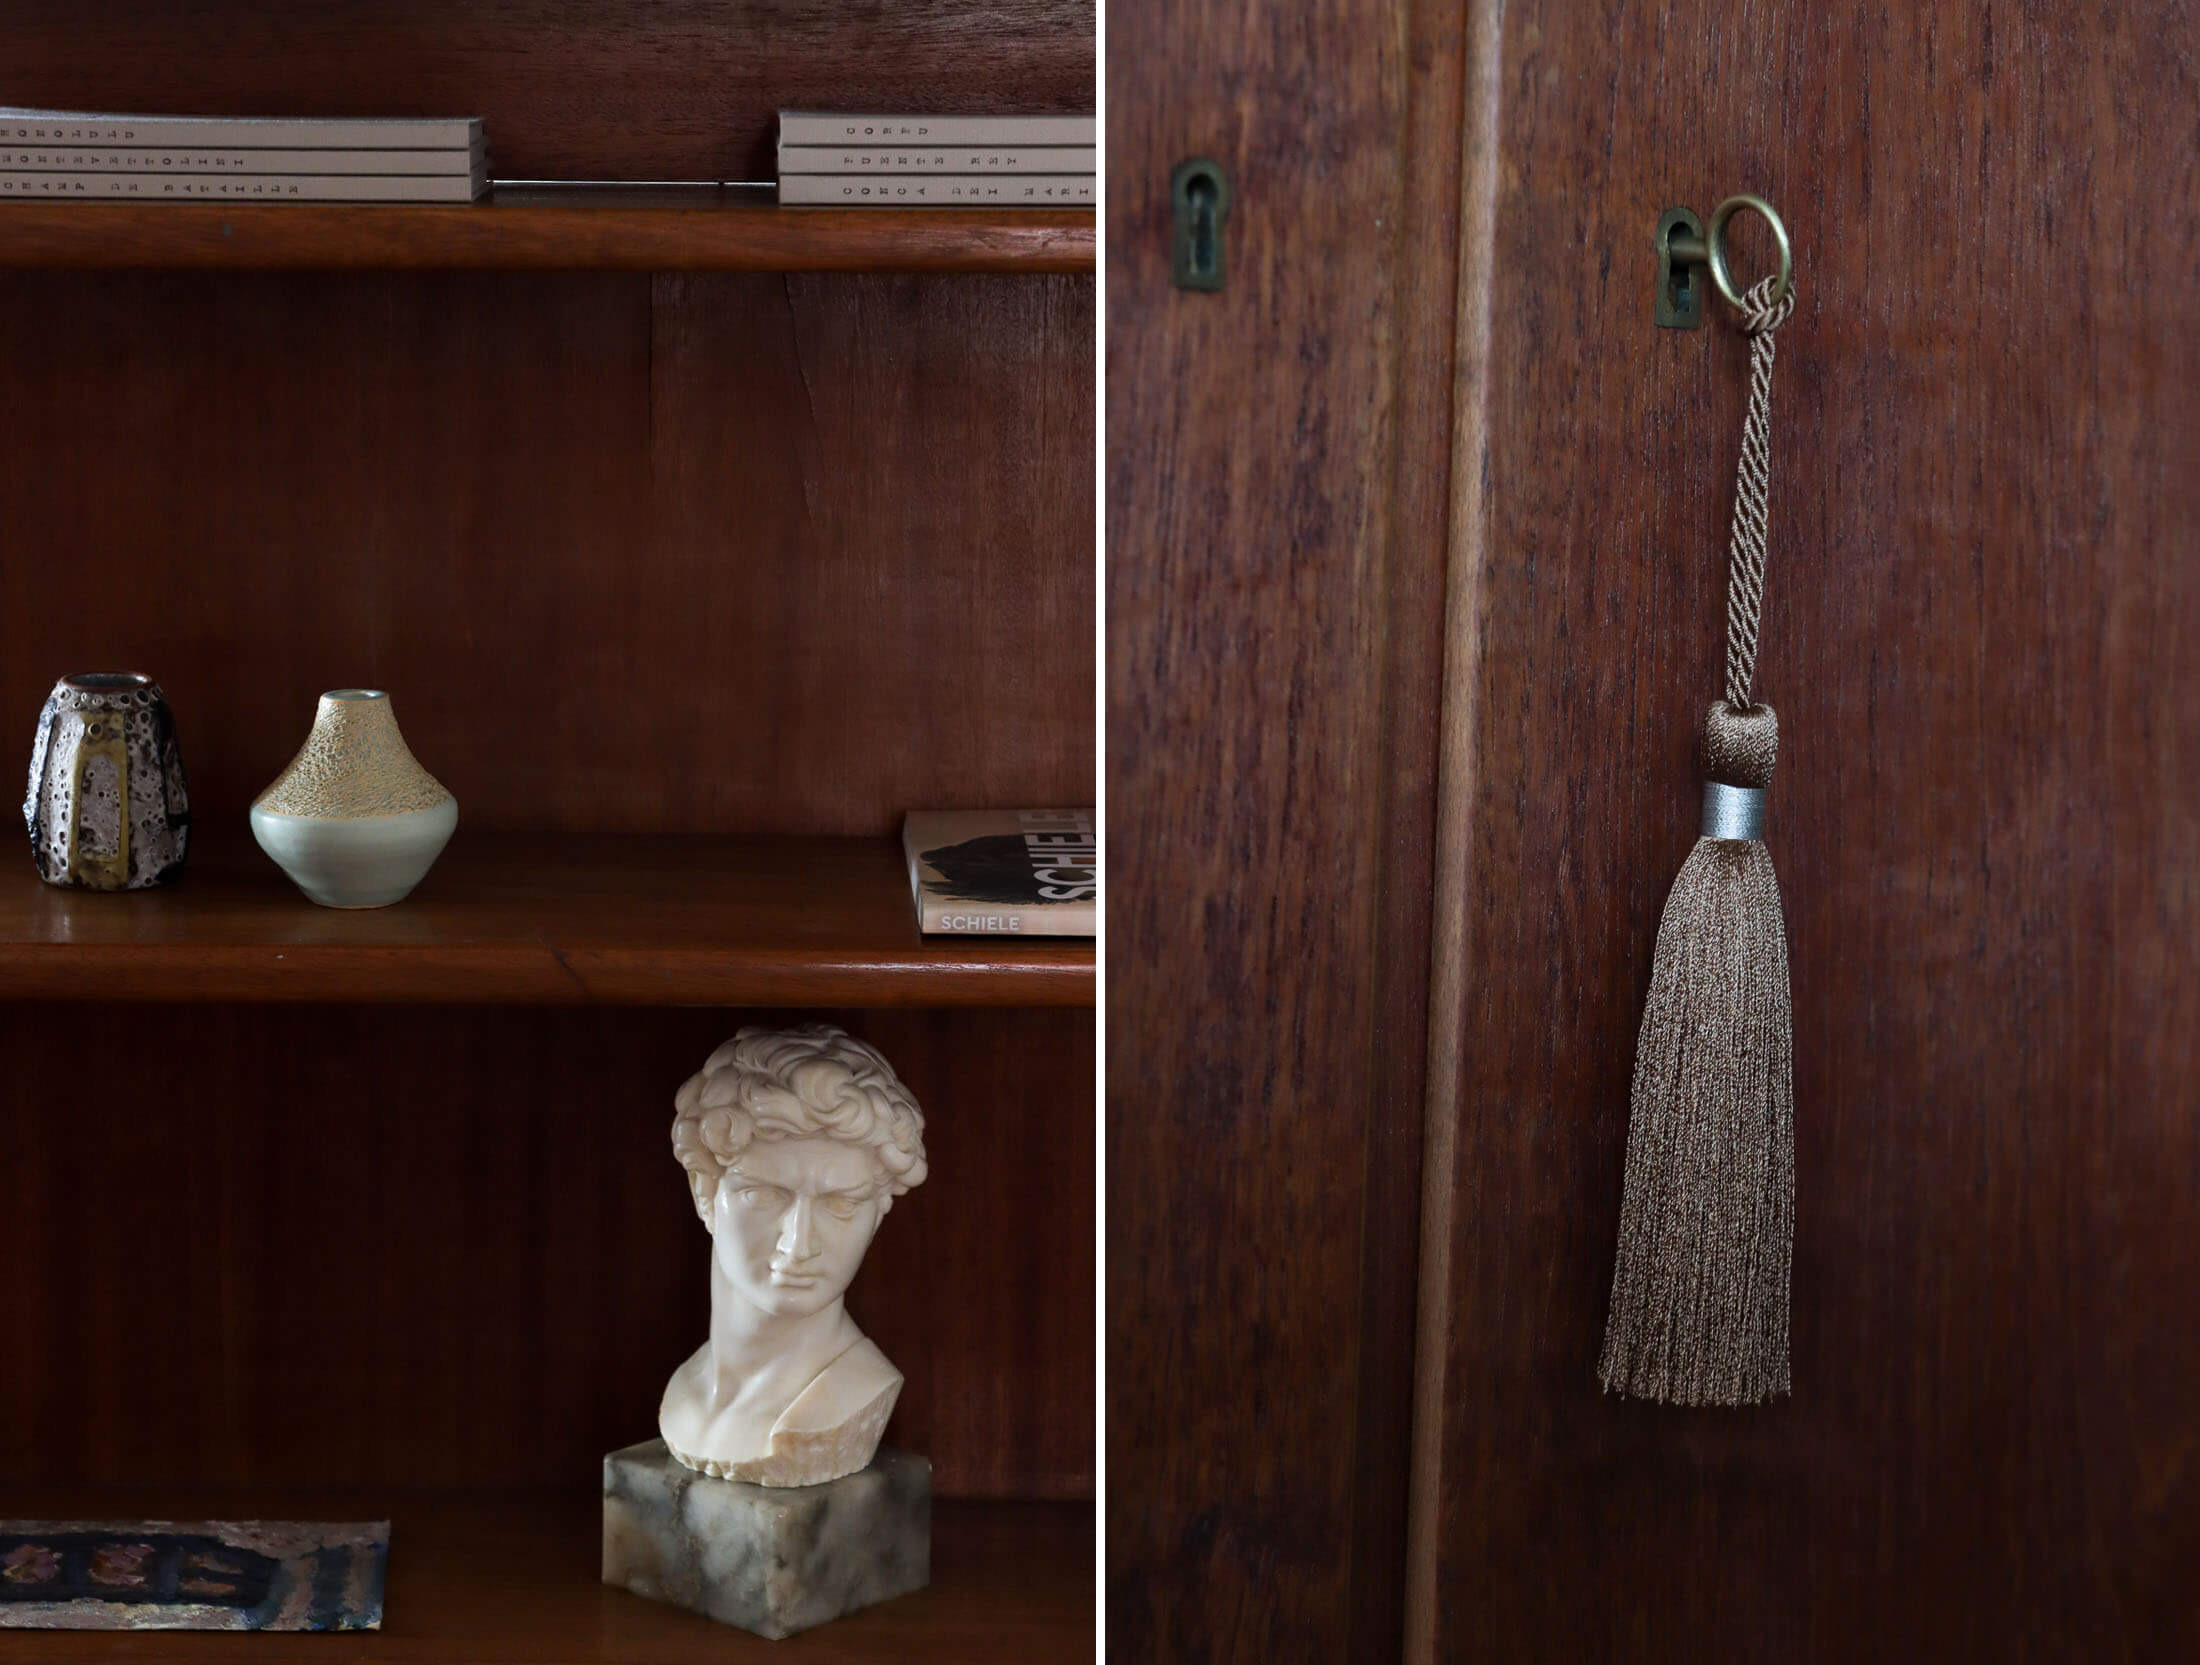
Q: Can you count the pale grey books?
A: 6